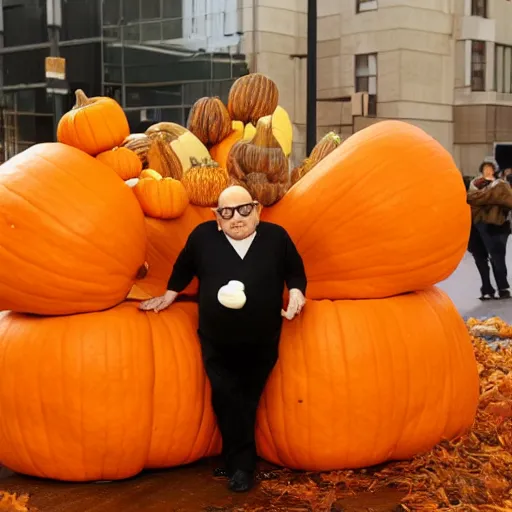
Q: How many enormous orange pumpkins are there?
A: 4